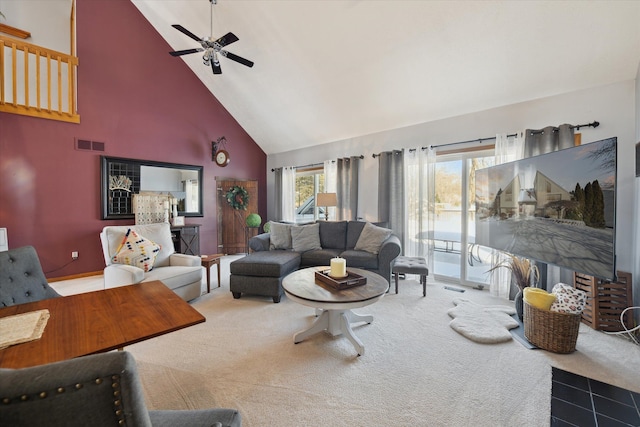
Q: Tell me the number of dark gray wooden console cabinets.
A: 1